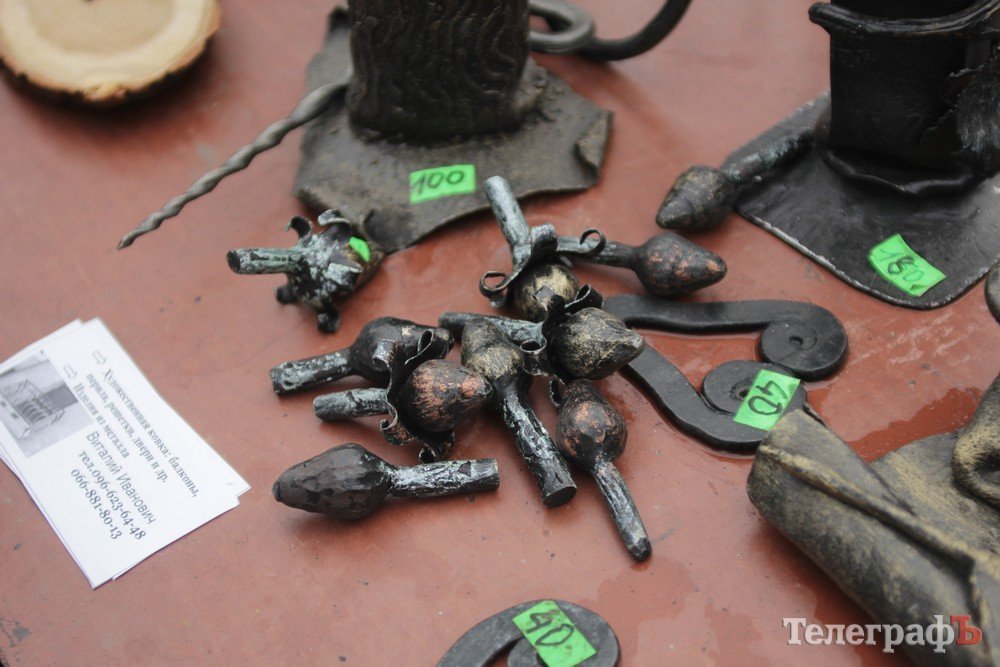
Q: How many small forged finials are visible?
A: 10